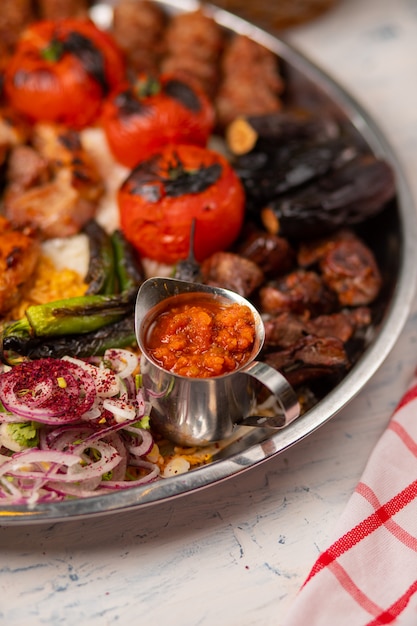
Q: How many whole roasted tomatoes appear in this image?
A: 3